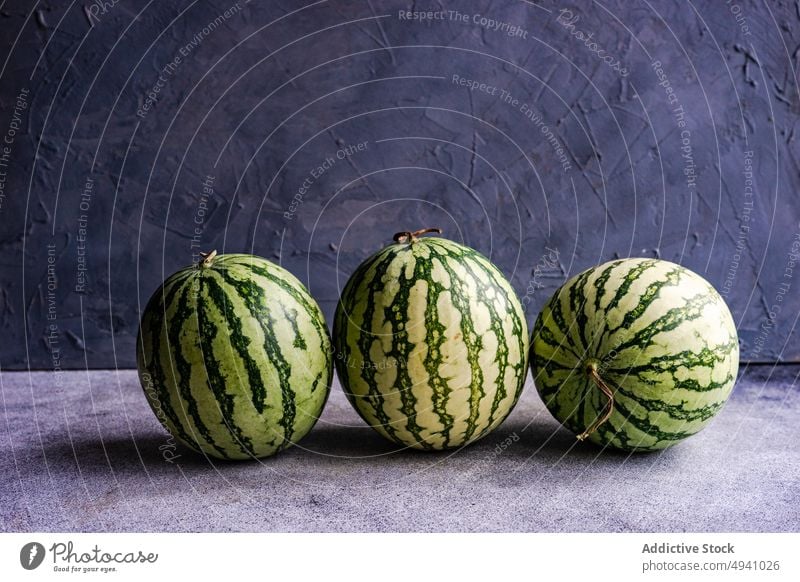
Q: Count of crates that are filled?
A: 0